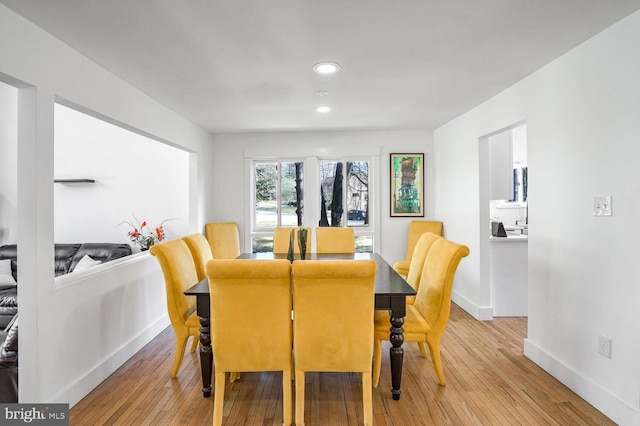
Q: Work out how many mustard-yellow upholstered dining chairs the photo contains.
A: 10